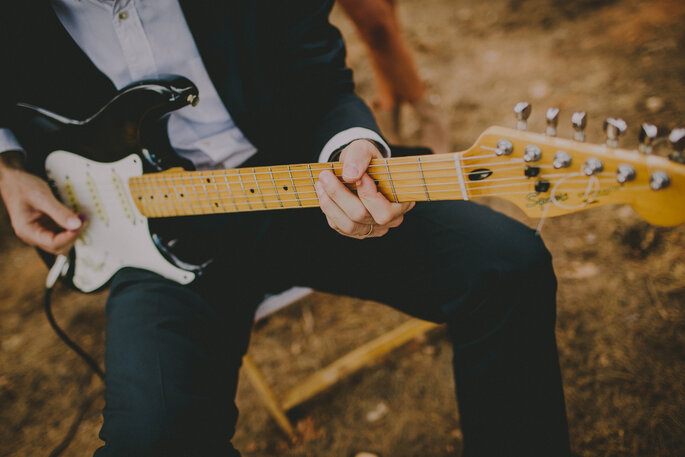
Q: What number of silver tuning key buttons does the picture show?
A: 6